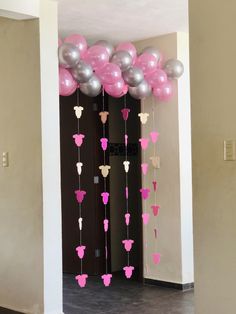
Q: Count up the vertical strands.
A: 5